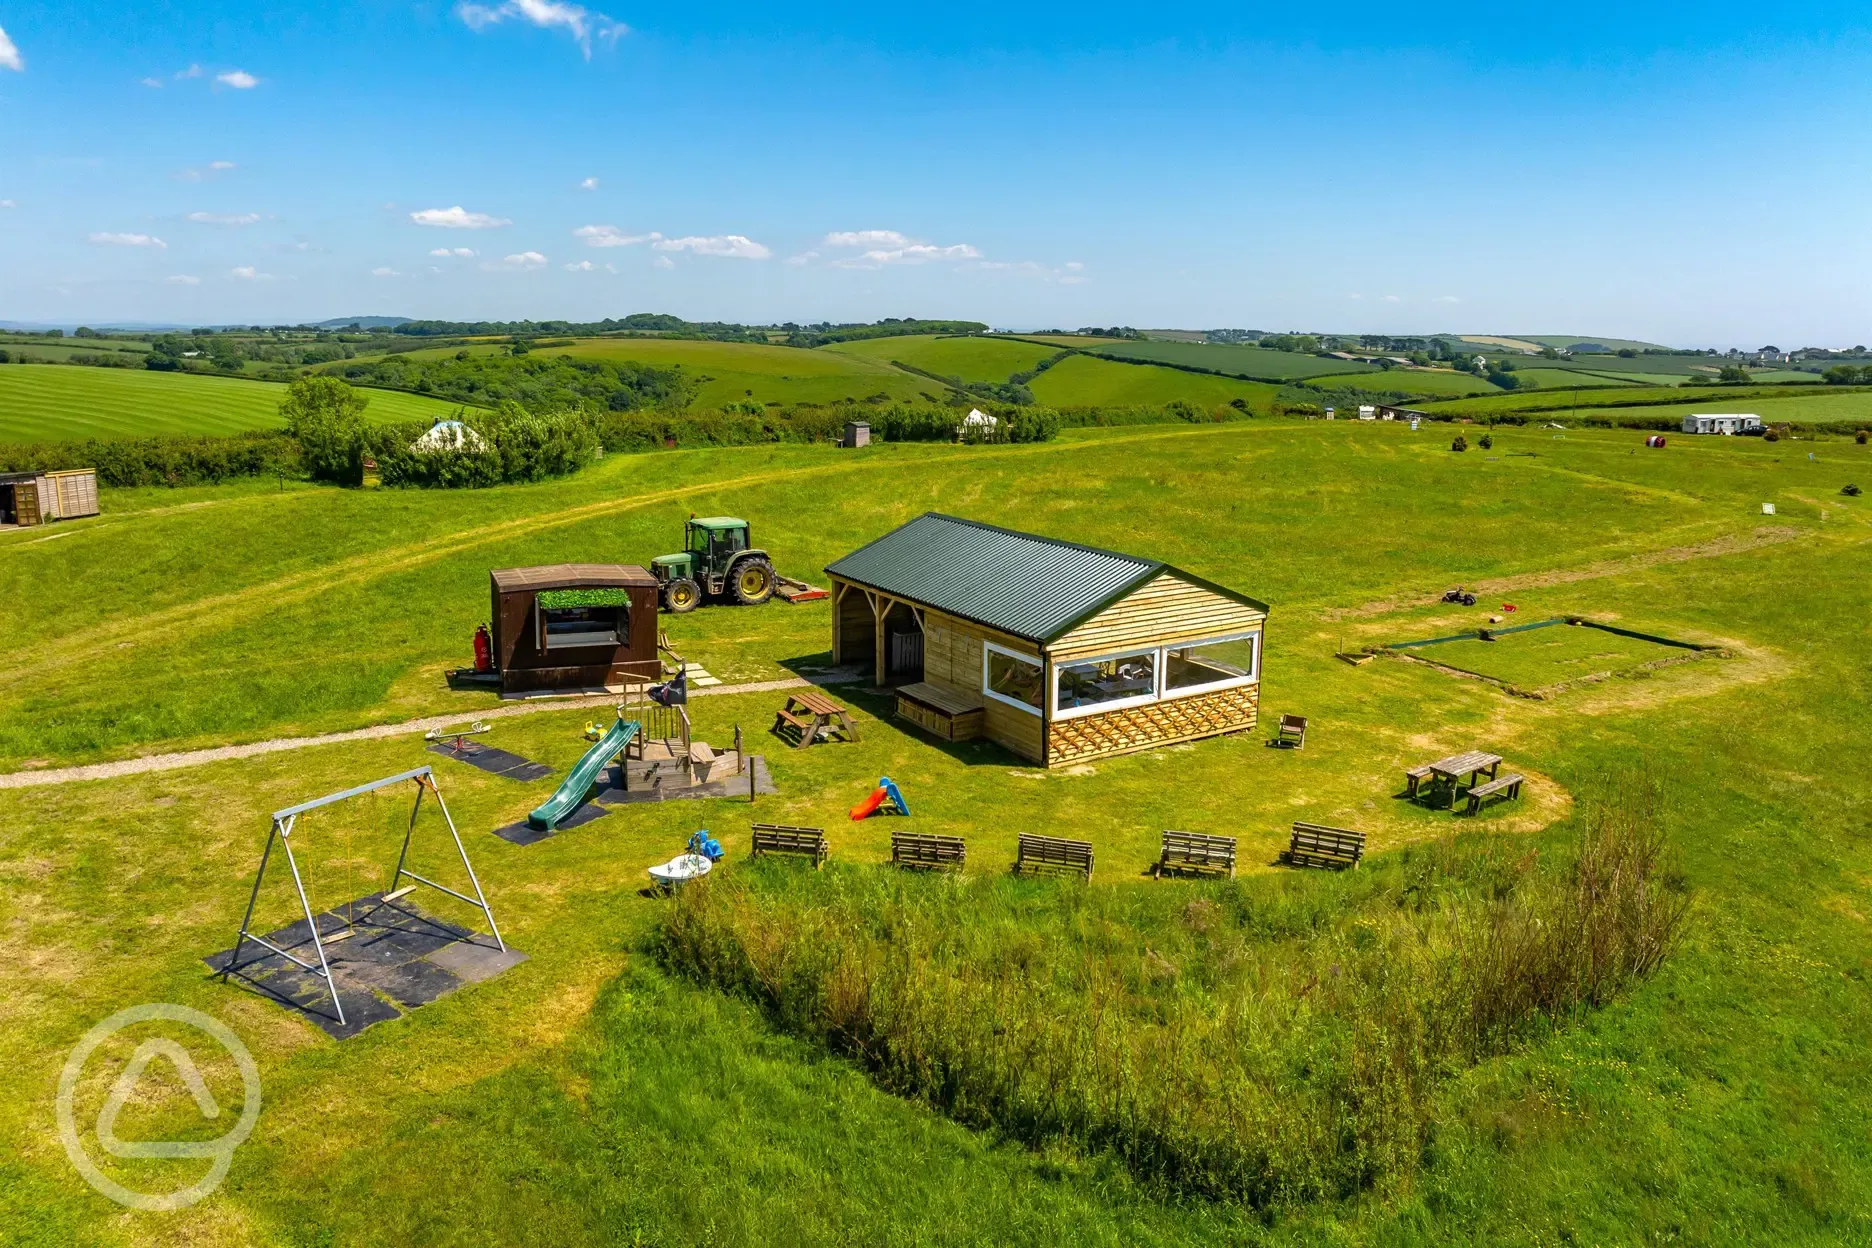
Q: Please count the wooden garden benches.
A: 5